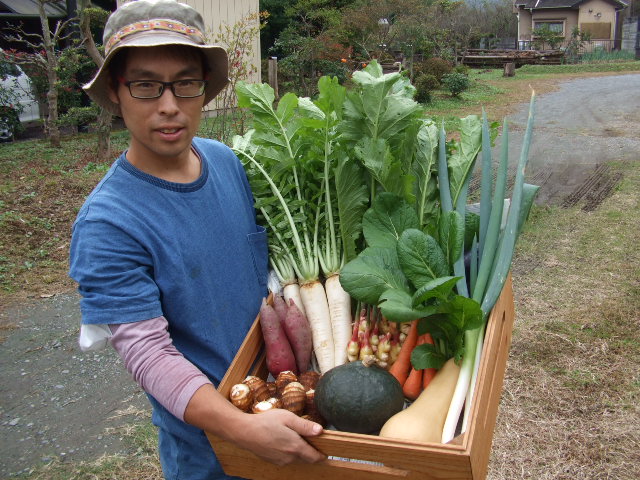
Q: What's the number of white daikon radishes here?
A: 3